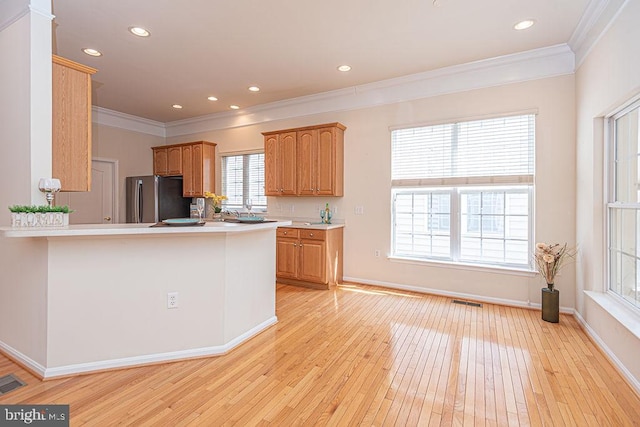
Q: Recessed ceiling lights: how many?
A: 8